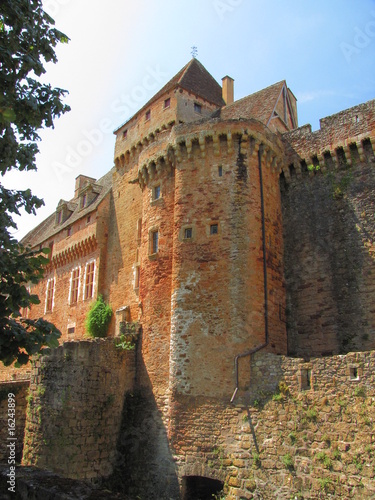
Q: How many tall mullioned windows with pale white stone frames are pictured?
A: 3